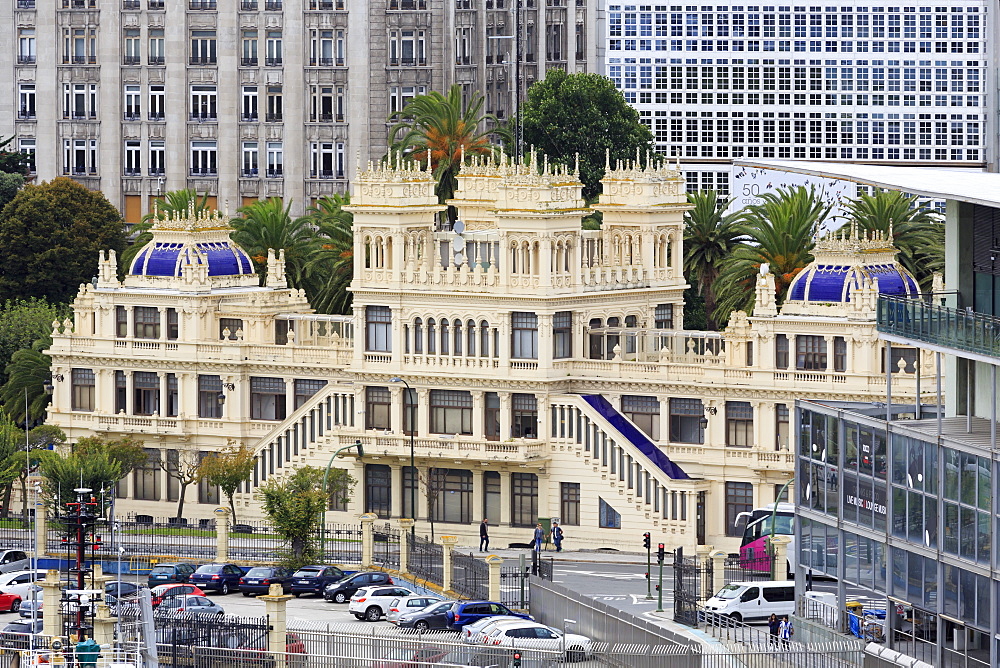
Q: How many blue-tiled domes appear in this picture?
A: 2